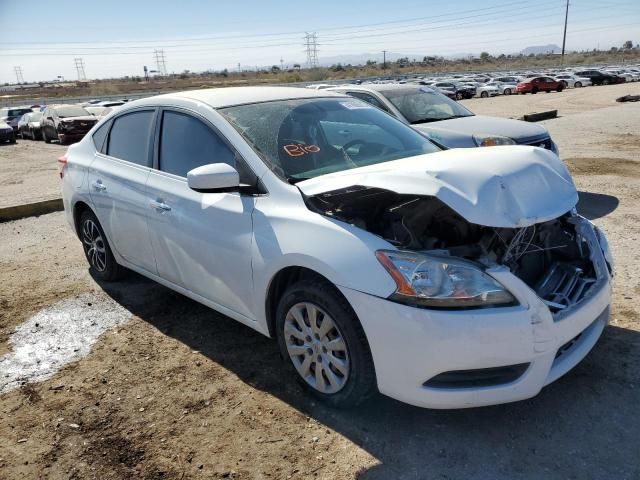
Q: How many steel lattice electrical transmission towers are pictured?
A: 4